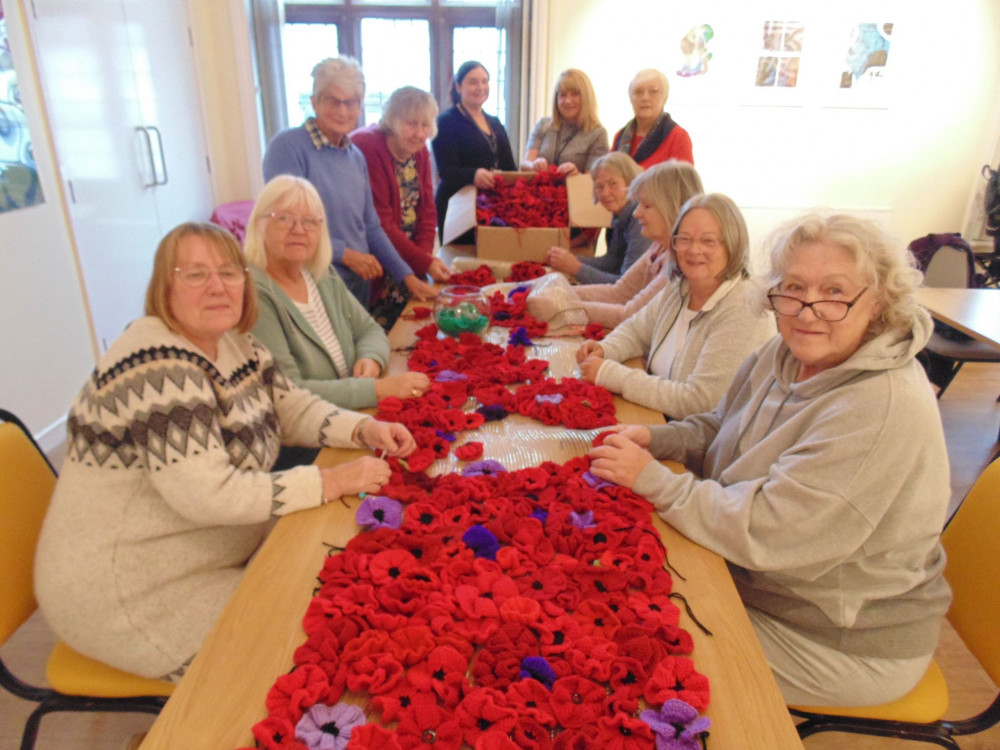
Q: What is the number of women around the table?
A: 11